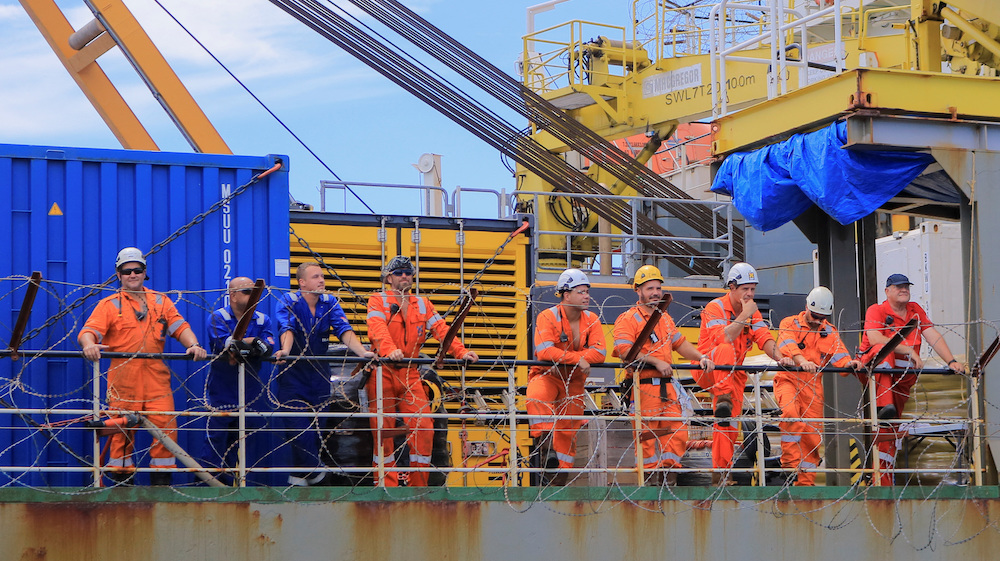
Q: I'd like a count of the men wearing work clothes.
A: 9